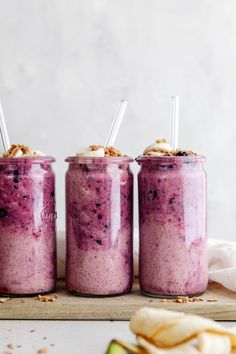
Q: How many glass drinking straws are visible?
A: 3